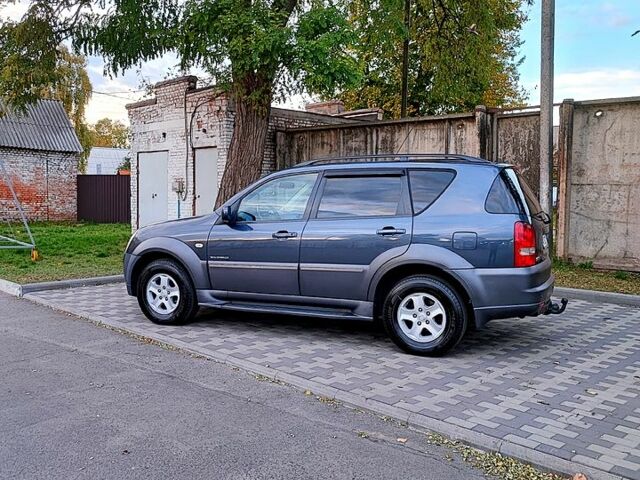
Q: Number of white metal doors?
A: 2